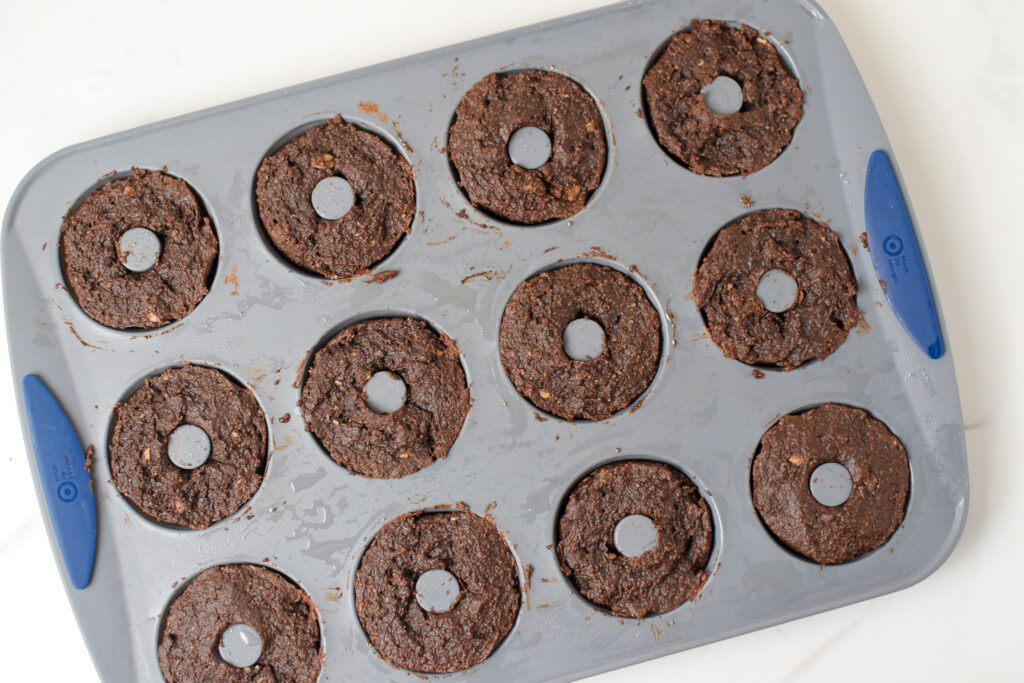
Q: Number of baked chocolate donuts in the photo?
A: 12